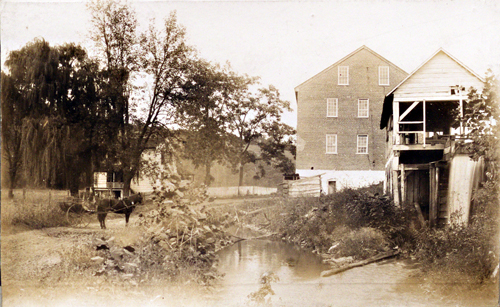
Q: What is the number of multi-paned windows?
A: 6